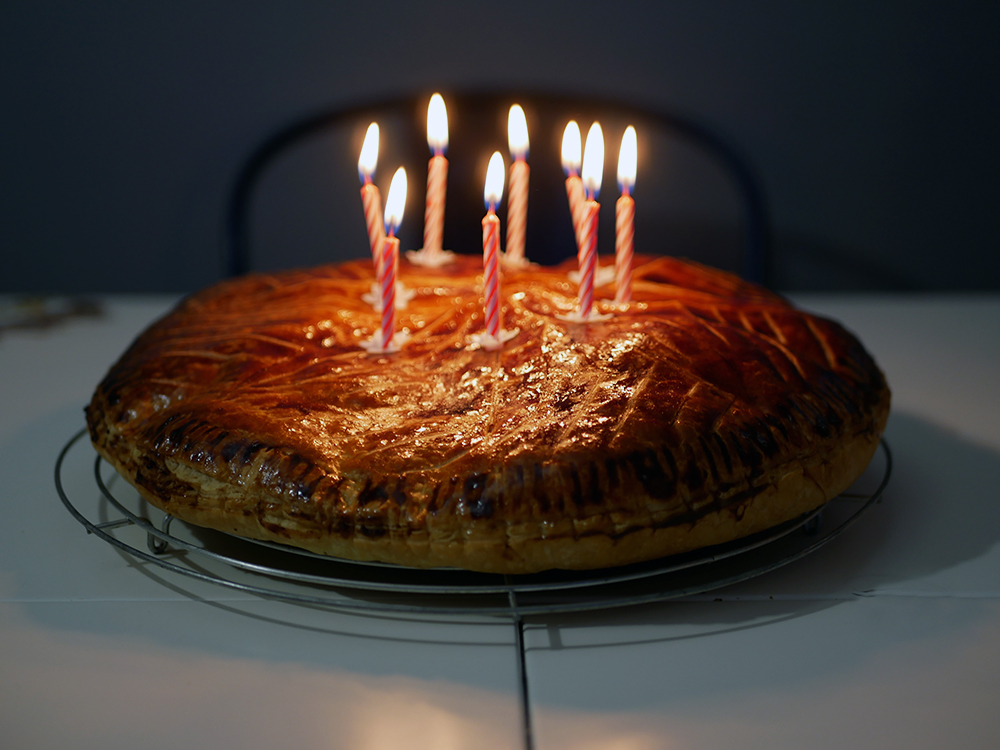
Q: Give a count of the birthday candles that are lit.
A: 8